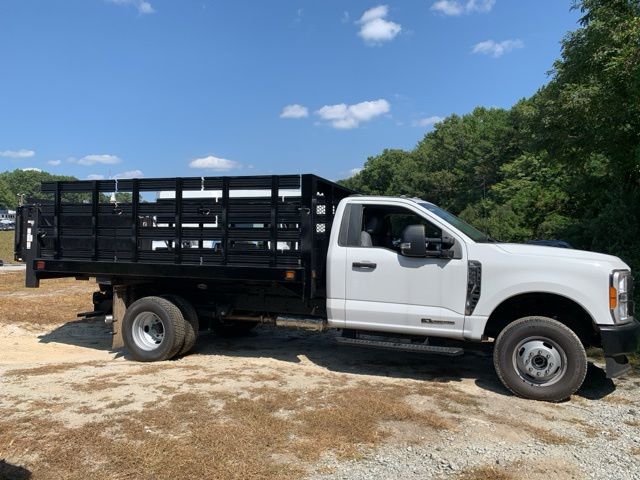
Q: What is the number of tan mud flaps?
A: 1